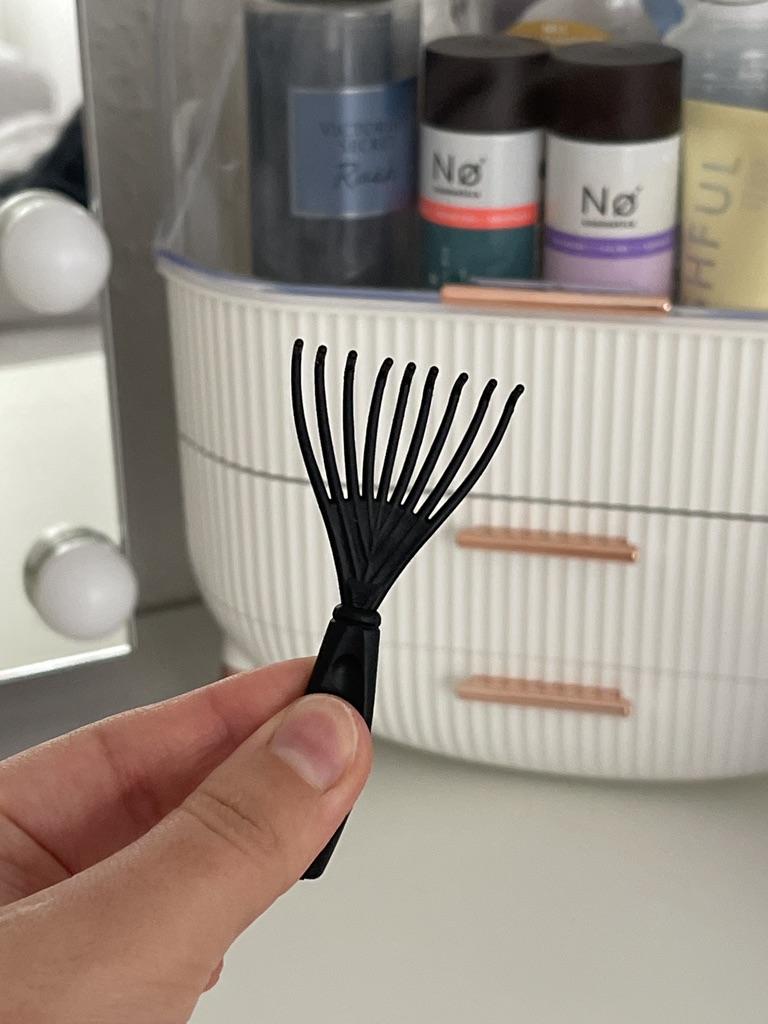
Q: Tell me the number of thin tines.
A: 9